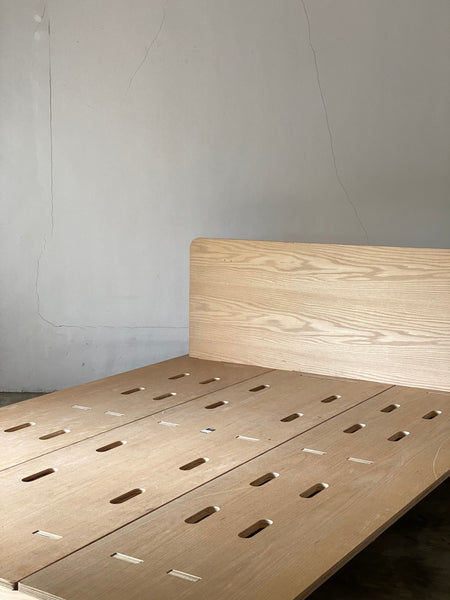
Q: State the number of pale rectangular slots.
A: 9